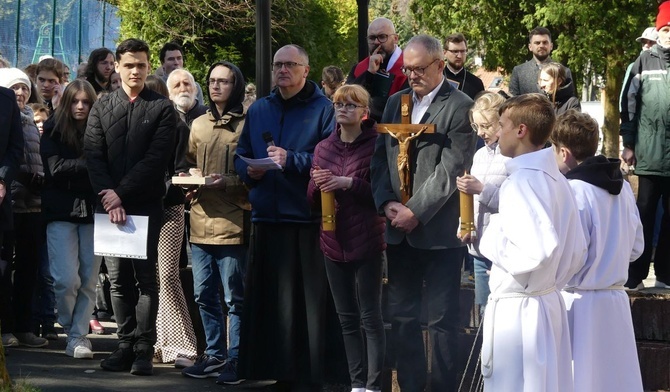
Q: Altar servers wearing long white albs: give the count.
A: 2